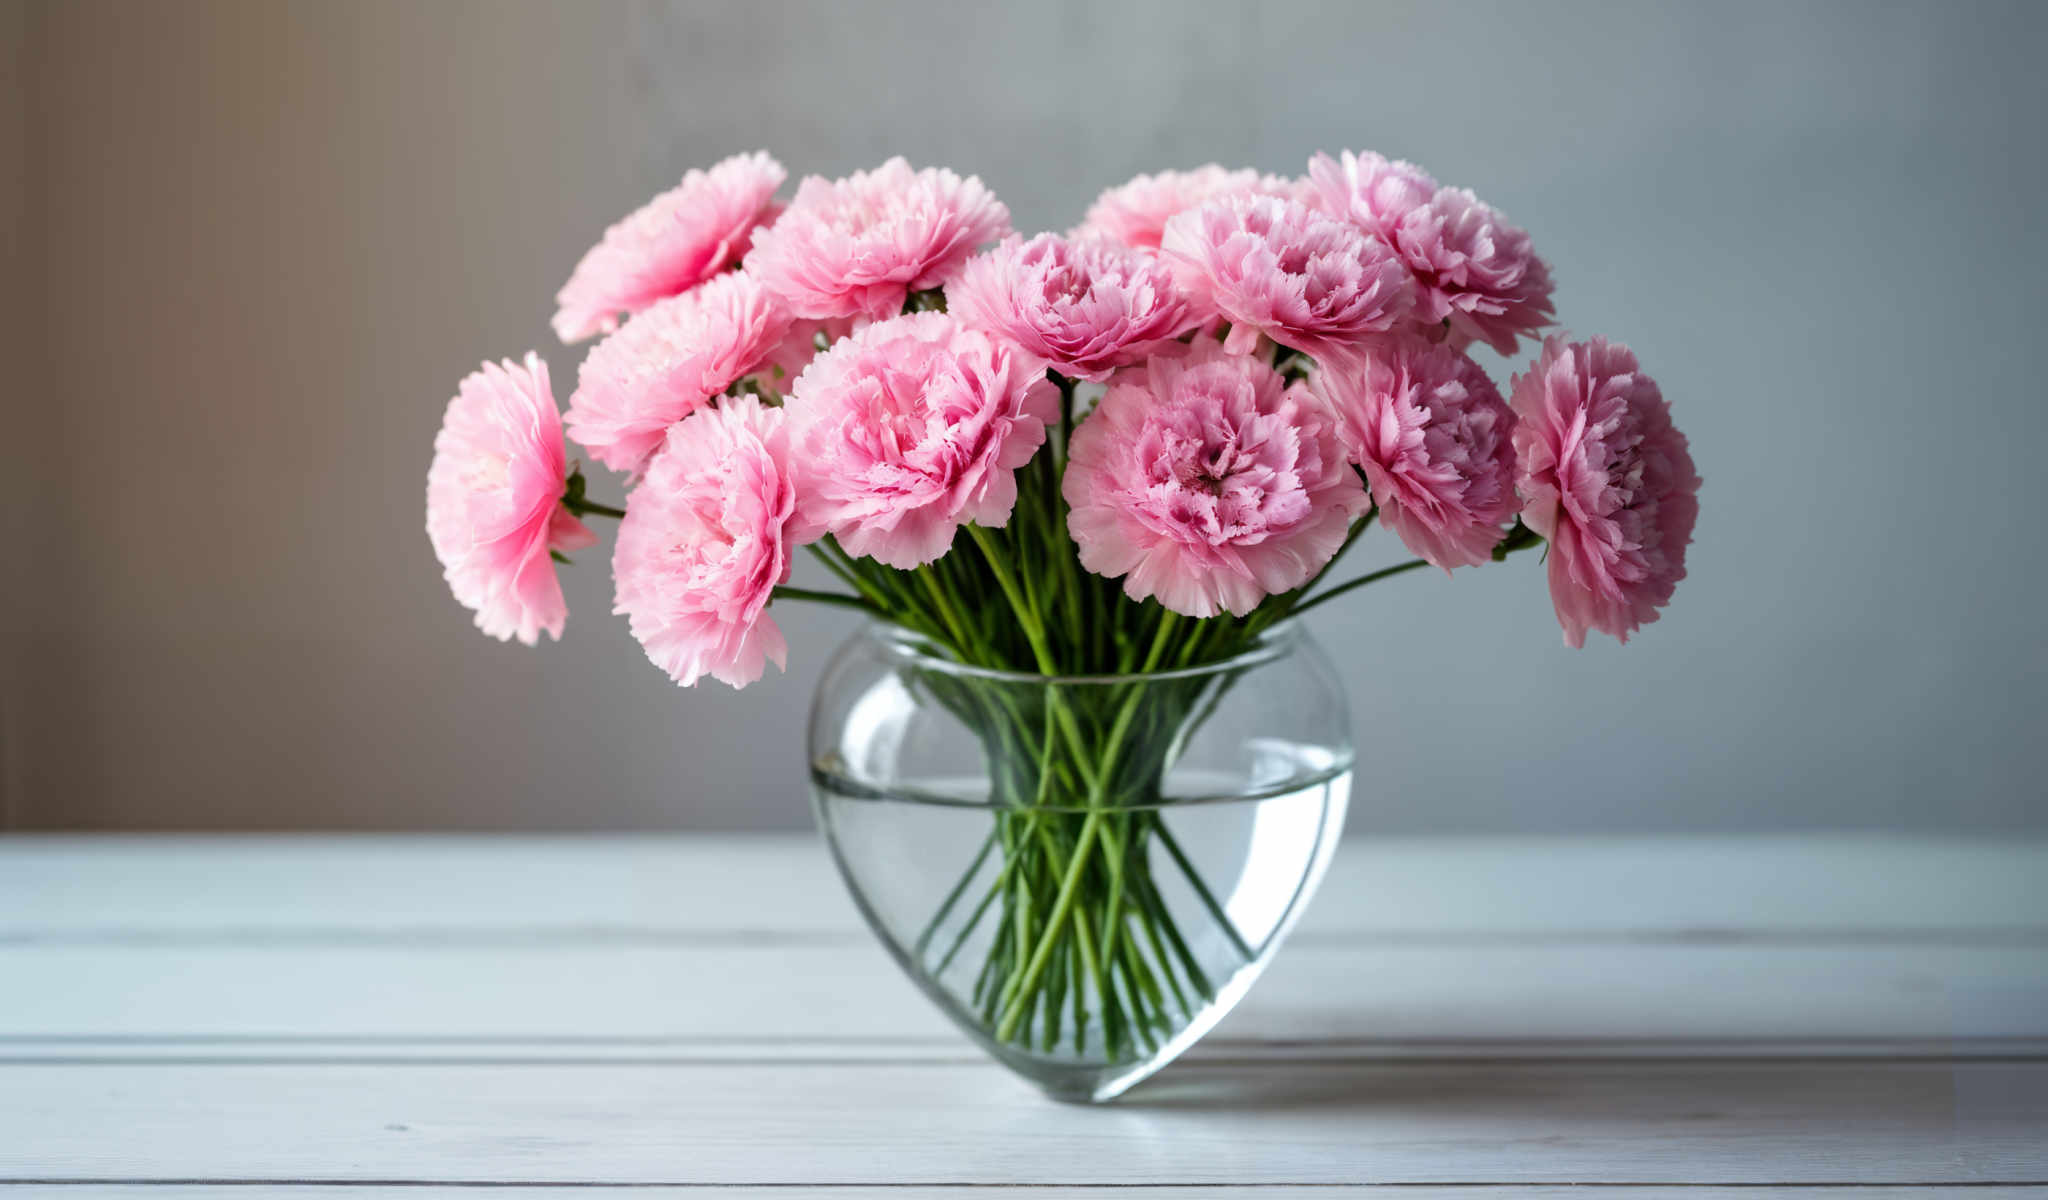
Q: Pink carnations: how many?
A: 13